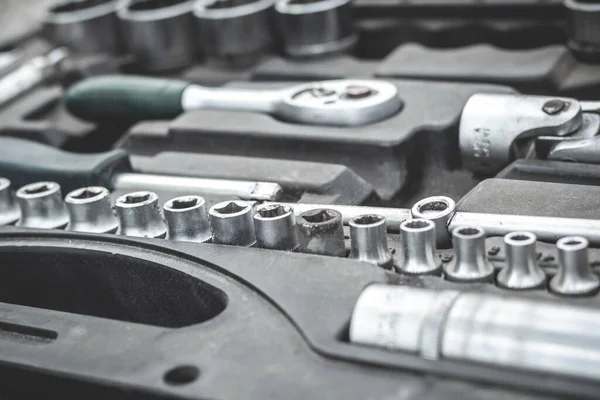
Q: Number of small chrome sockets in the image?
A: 13